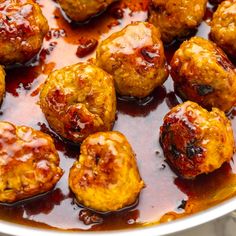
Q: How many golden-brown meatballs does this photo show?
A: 11